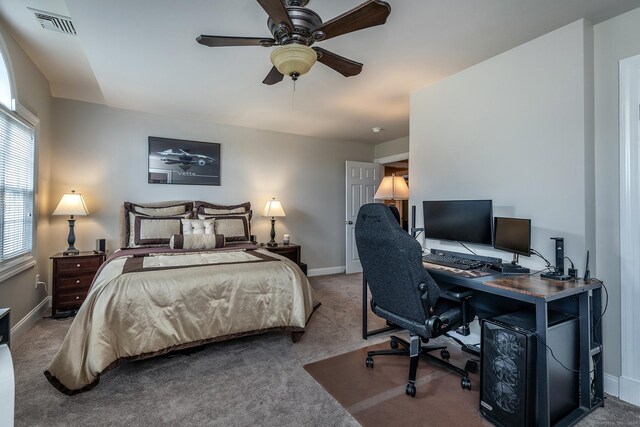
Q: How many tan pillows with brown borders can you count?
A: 4